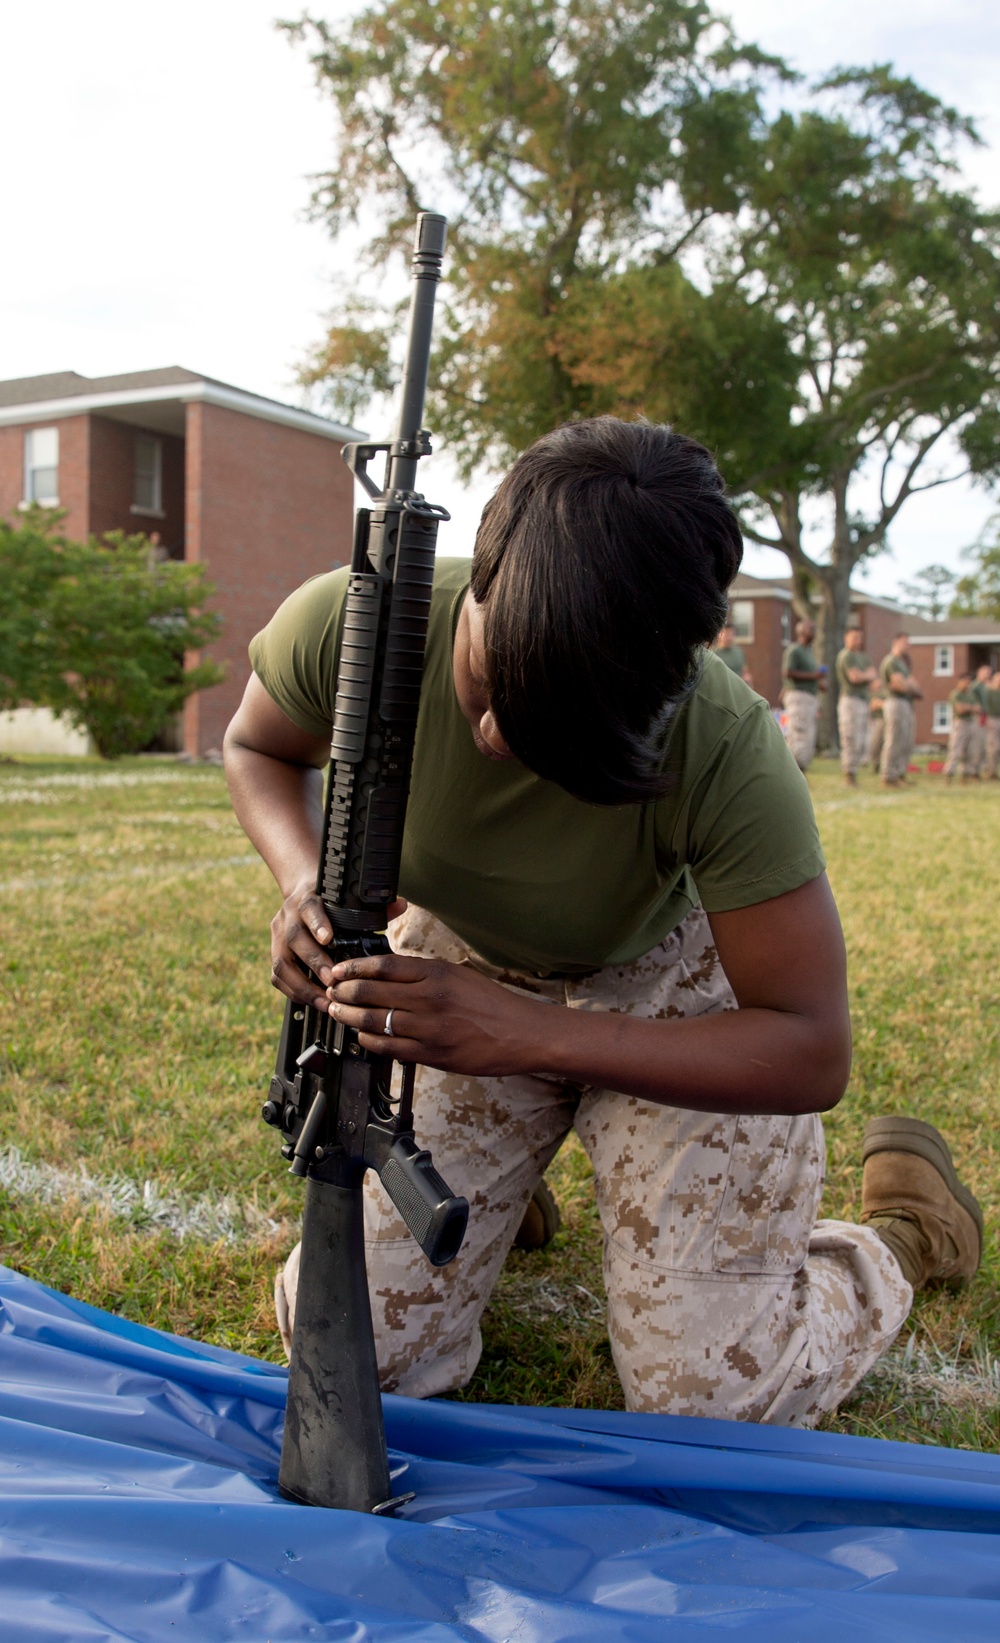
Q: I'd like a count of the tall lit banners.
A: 0